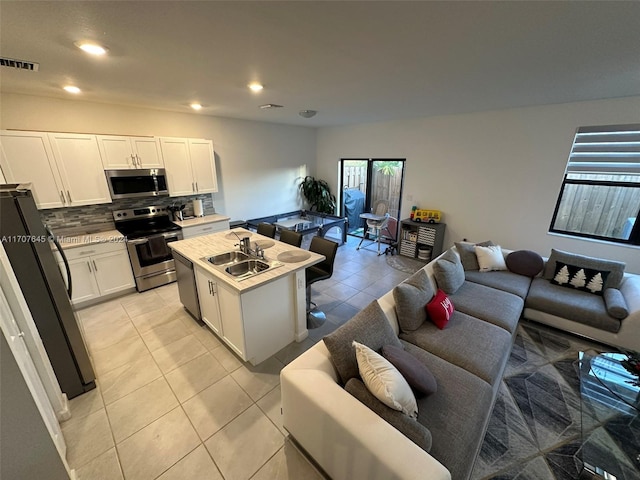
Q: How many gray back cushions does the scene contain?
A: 5